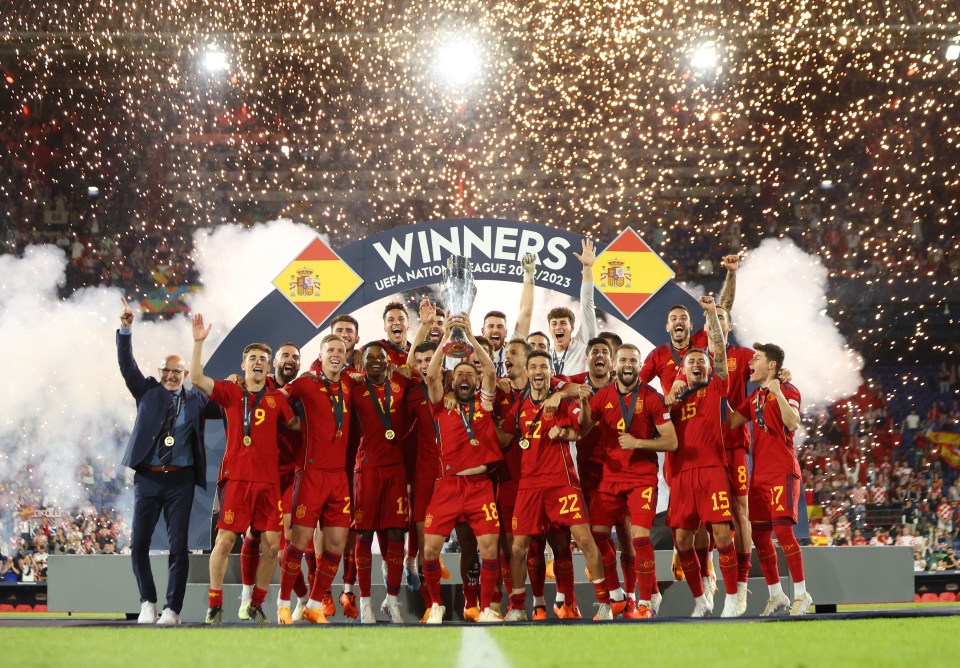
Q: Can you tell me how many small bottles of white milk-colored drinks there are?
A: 0